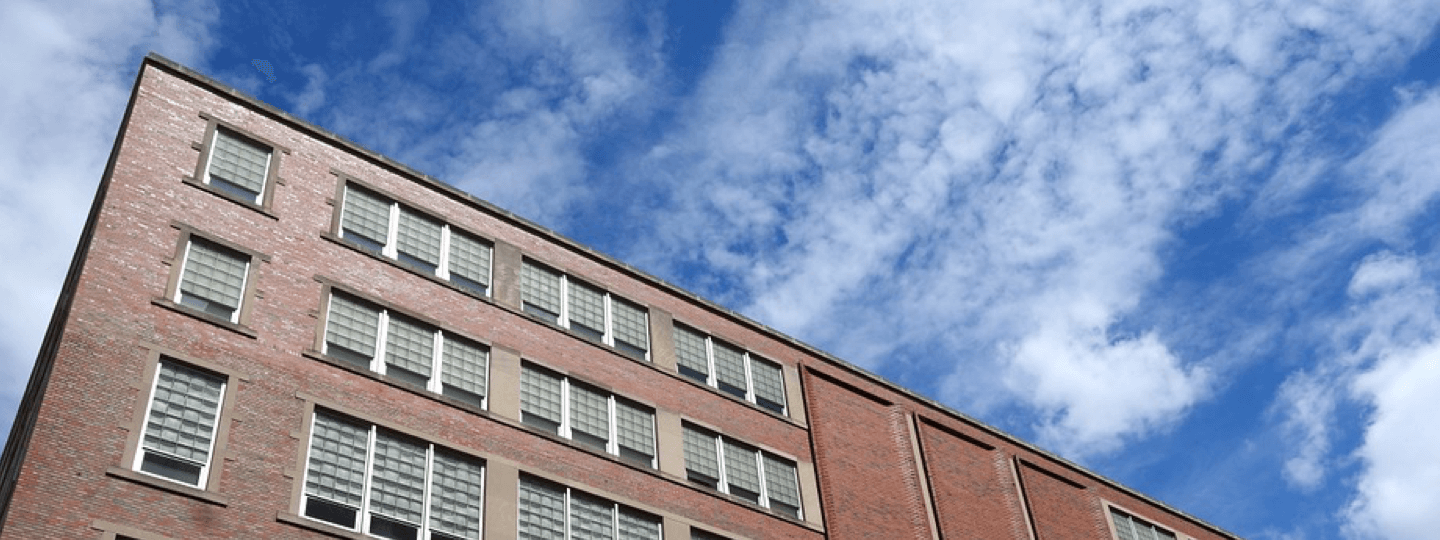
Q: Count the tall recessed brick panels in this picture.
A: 3